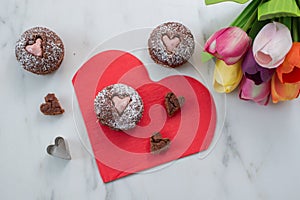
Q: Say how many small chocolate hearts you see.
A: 3